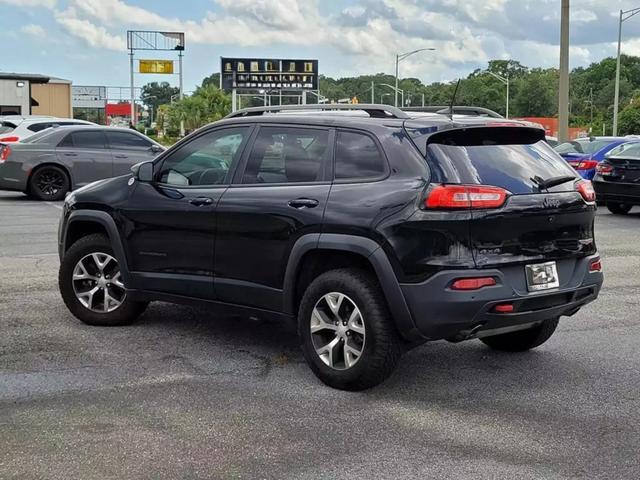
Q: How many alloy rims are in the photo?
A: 3